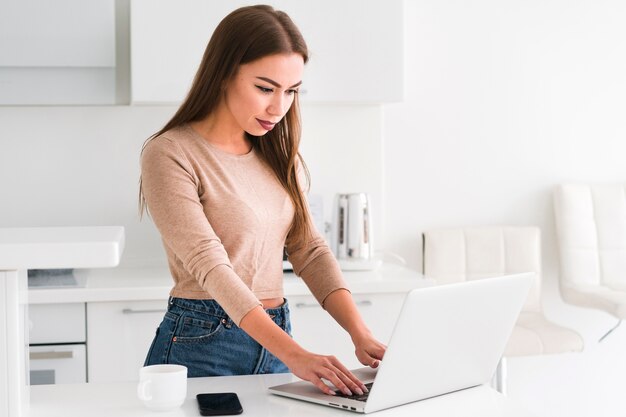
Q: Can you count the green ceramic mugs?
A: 0